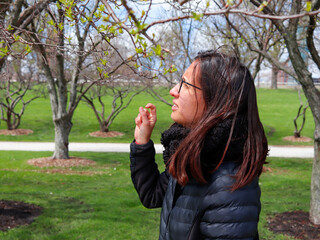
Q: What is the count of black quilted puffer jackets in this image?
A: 1